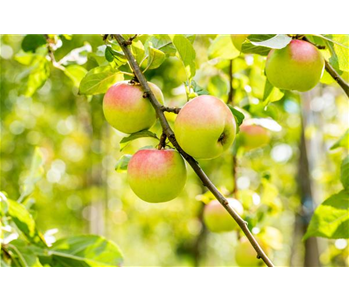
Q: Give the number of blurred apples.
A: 3